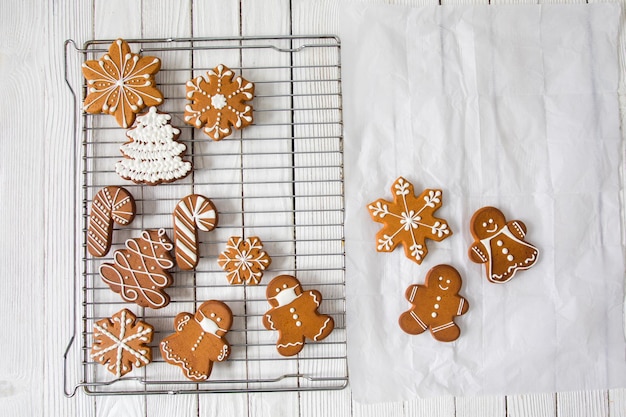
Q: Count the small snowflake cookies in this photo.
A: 1